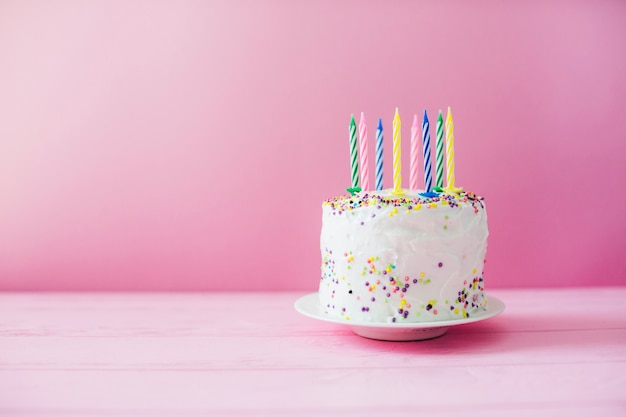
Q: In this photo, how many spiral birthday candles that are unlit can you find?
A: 8